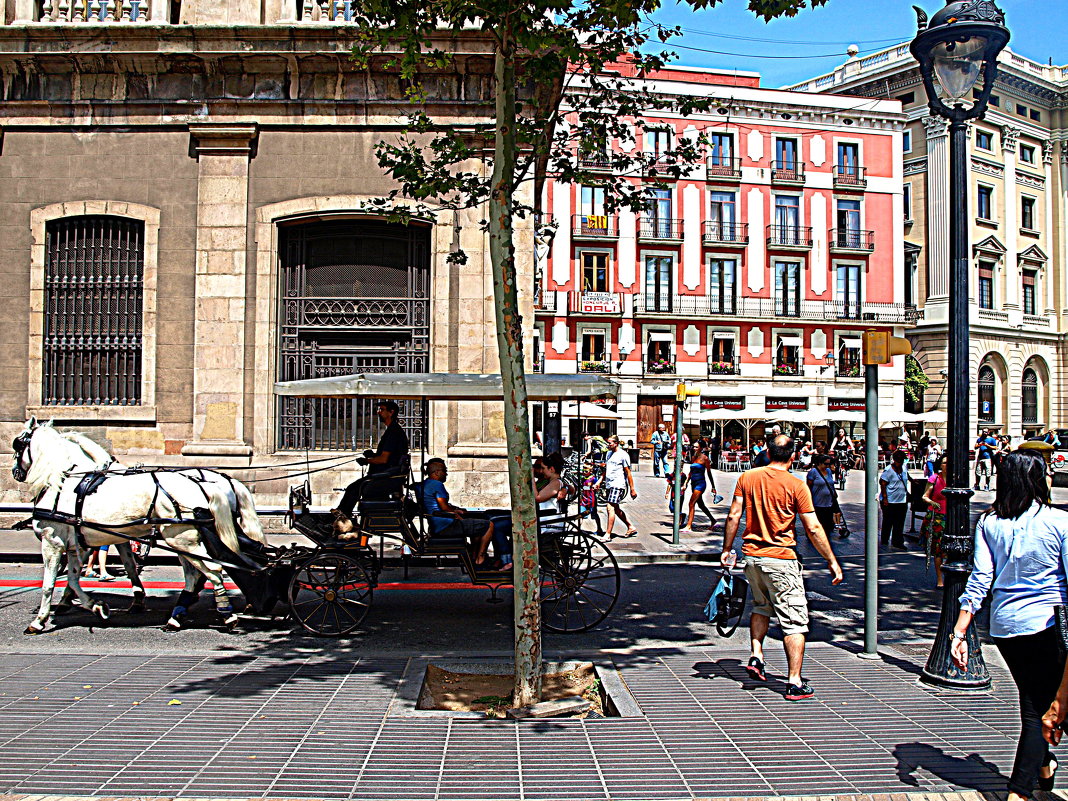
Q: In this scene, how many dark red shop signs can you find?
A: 3